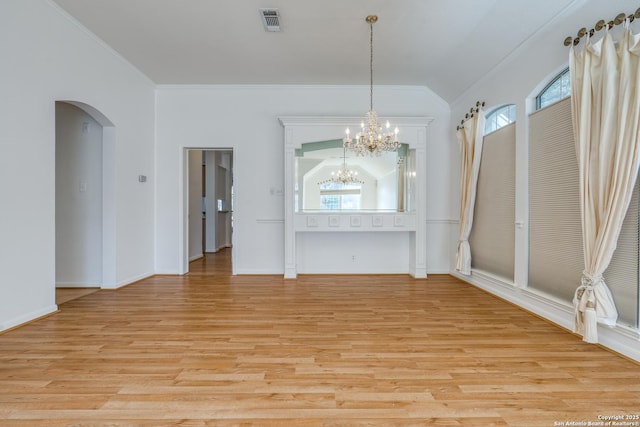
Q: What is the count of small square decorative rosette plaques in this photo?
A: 5